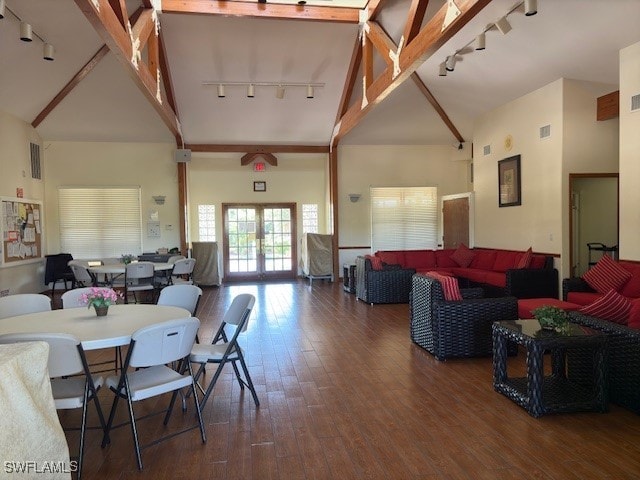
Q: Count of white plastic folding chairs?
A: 10